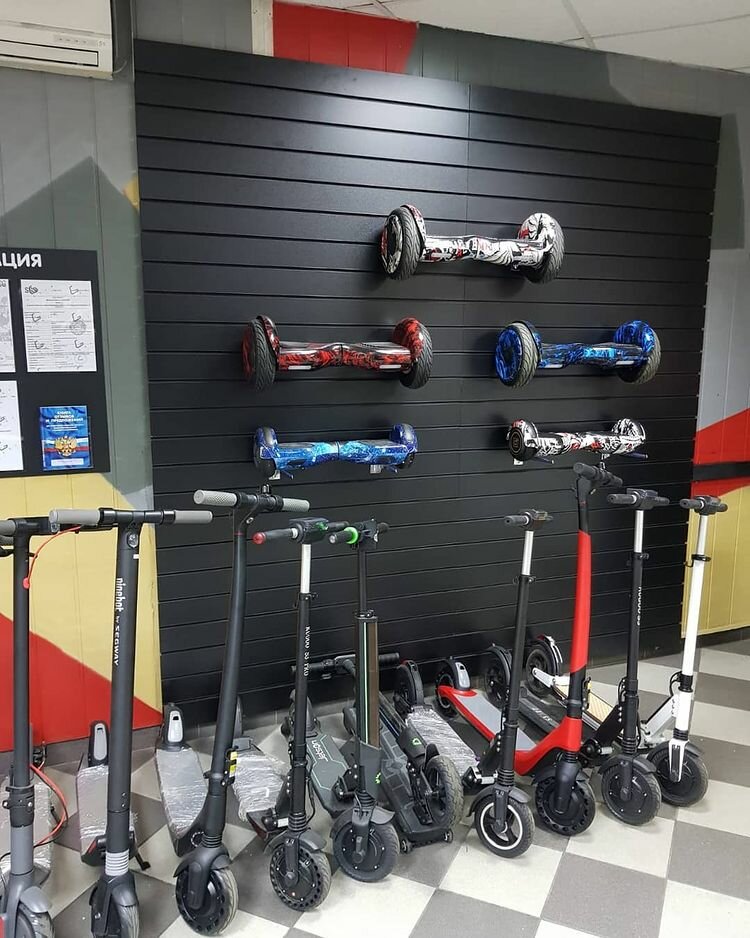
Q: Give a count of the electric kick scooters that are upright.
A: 9